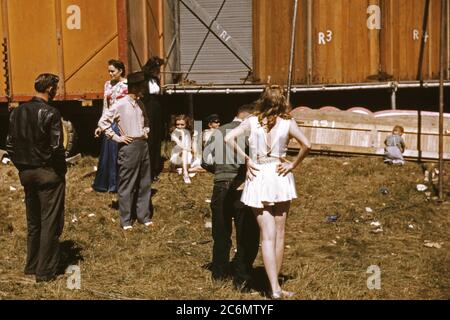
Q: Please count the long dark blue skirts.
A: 1